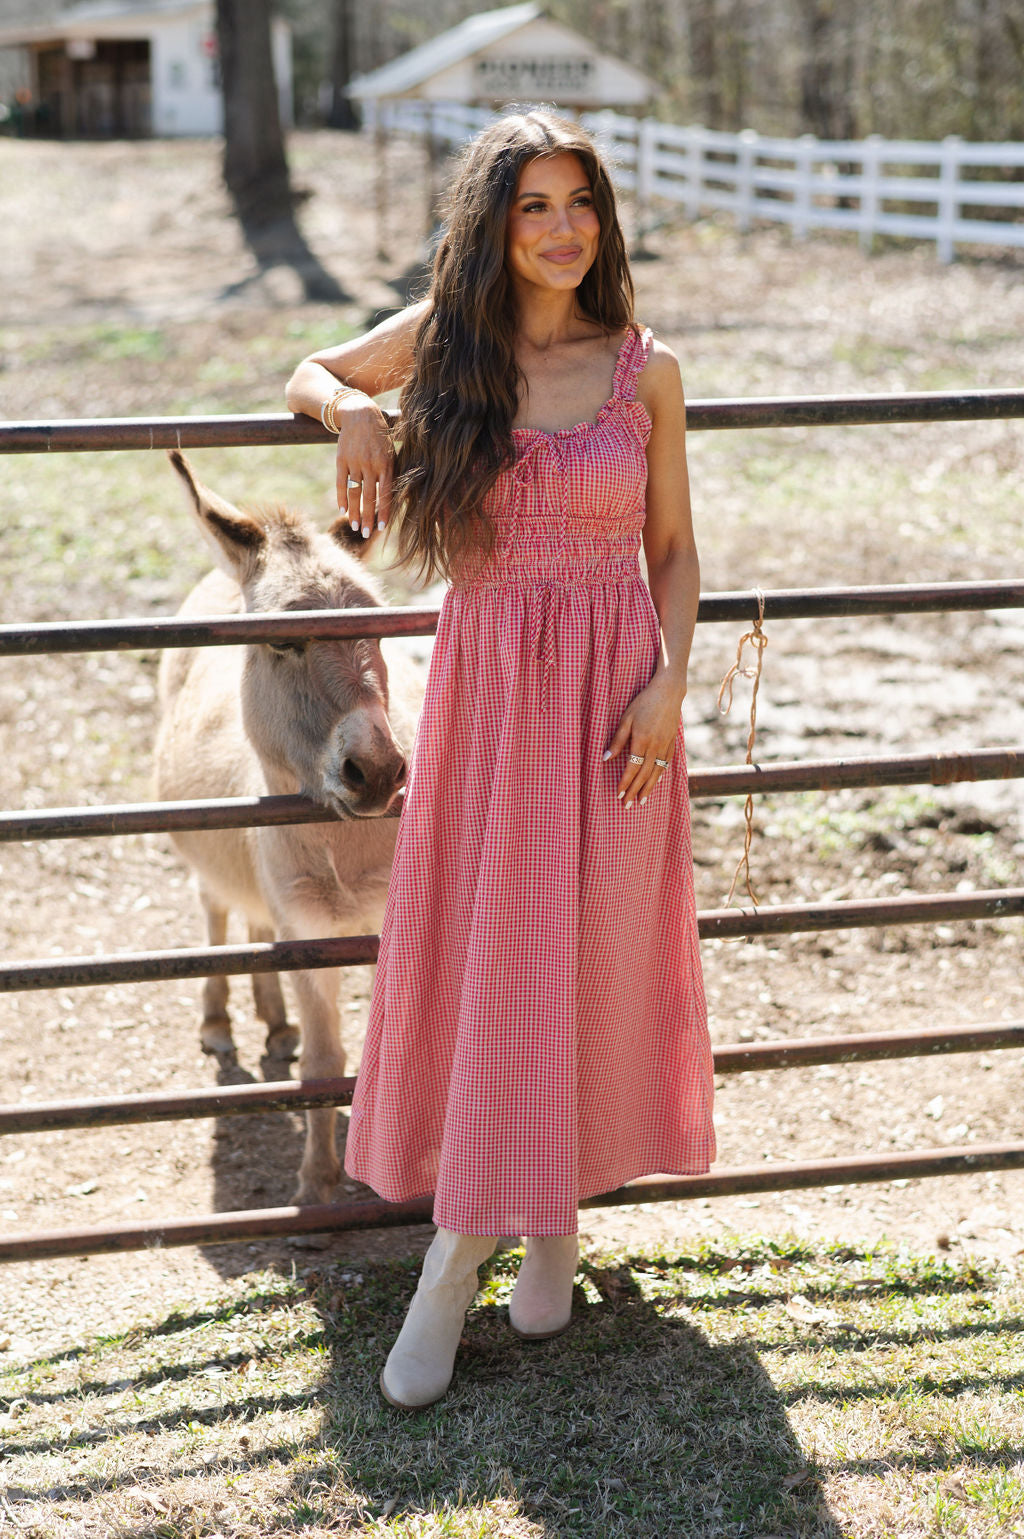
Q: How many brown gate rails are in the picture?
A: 6